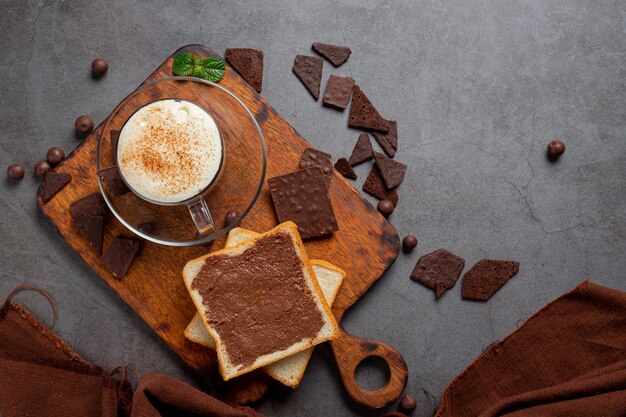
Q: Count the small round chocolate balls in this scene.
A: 10